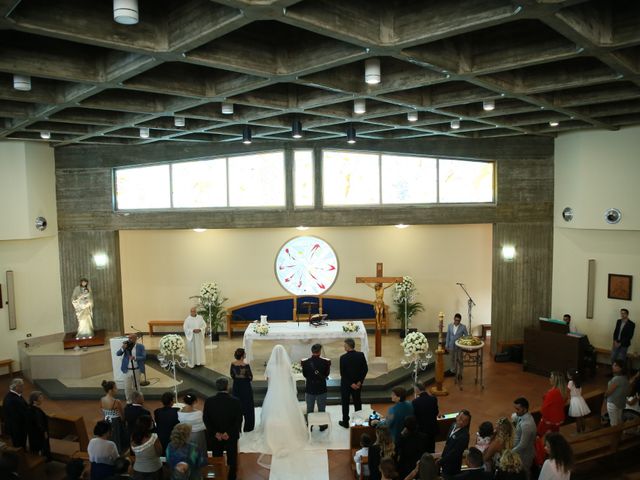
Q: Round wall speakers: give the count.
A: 3